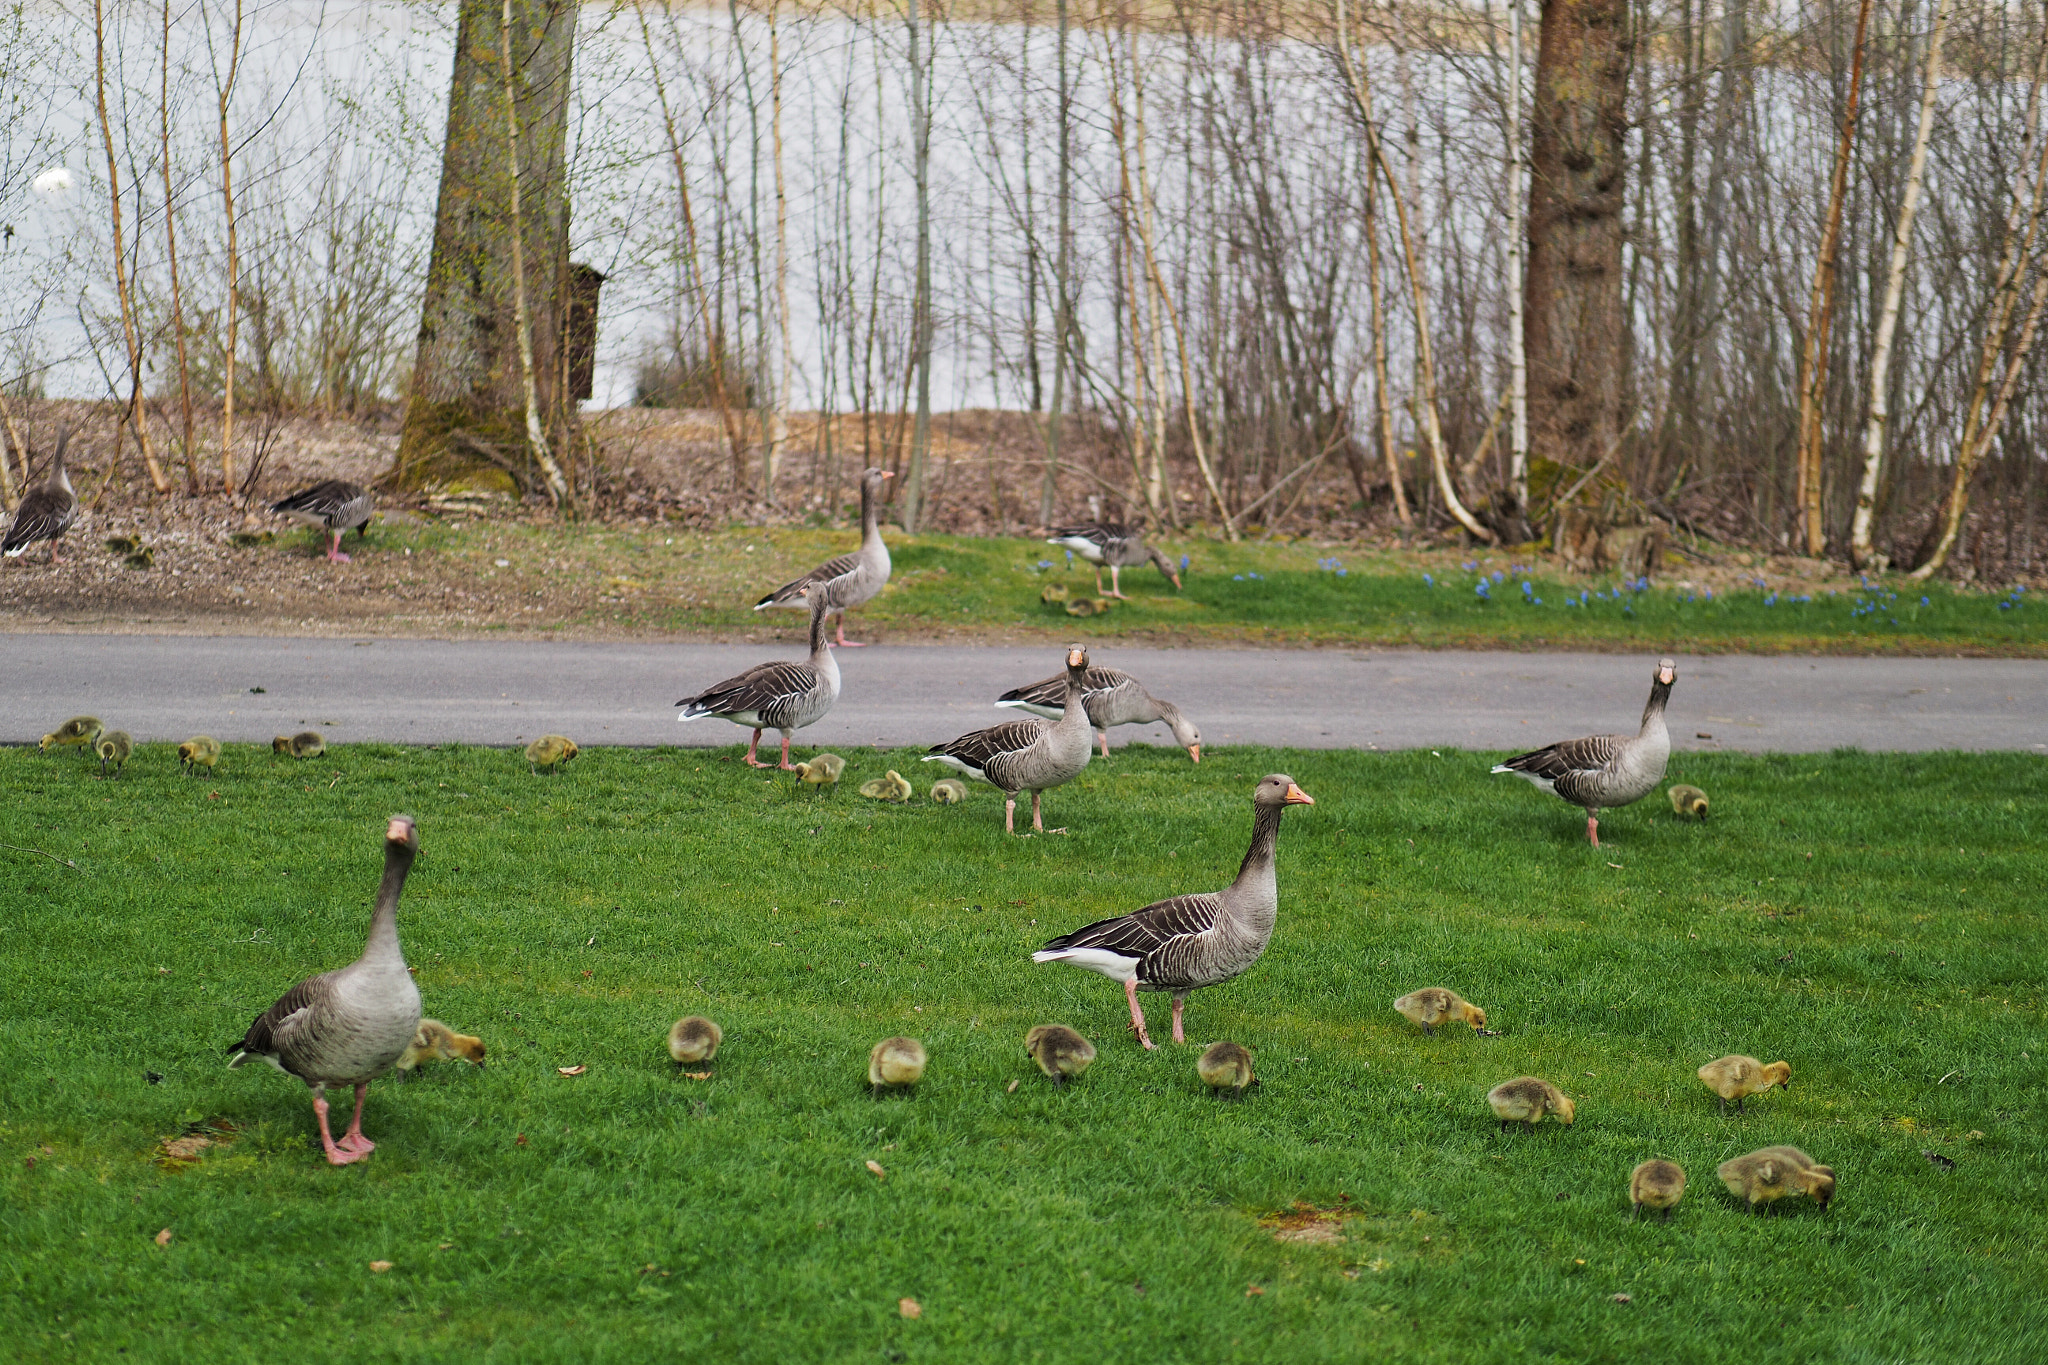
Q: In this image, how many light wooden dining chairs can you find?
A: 0